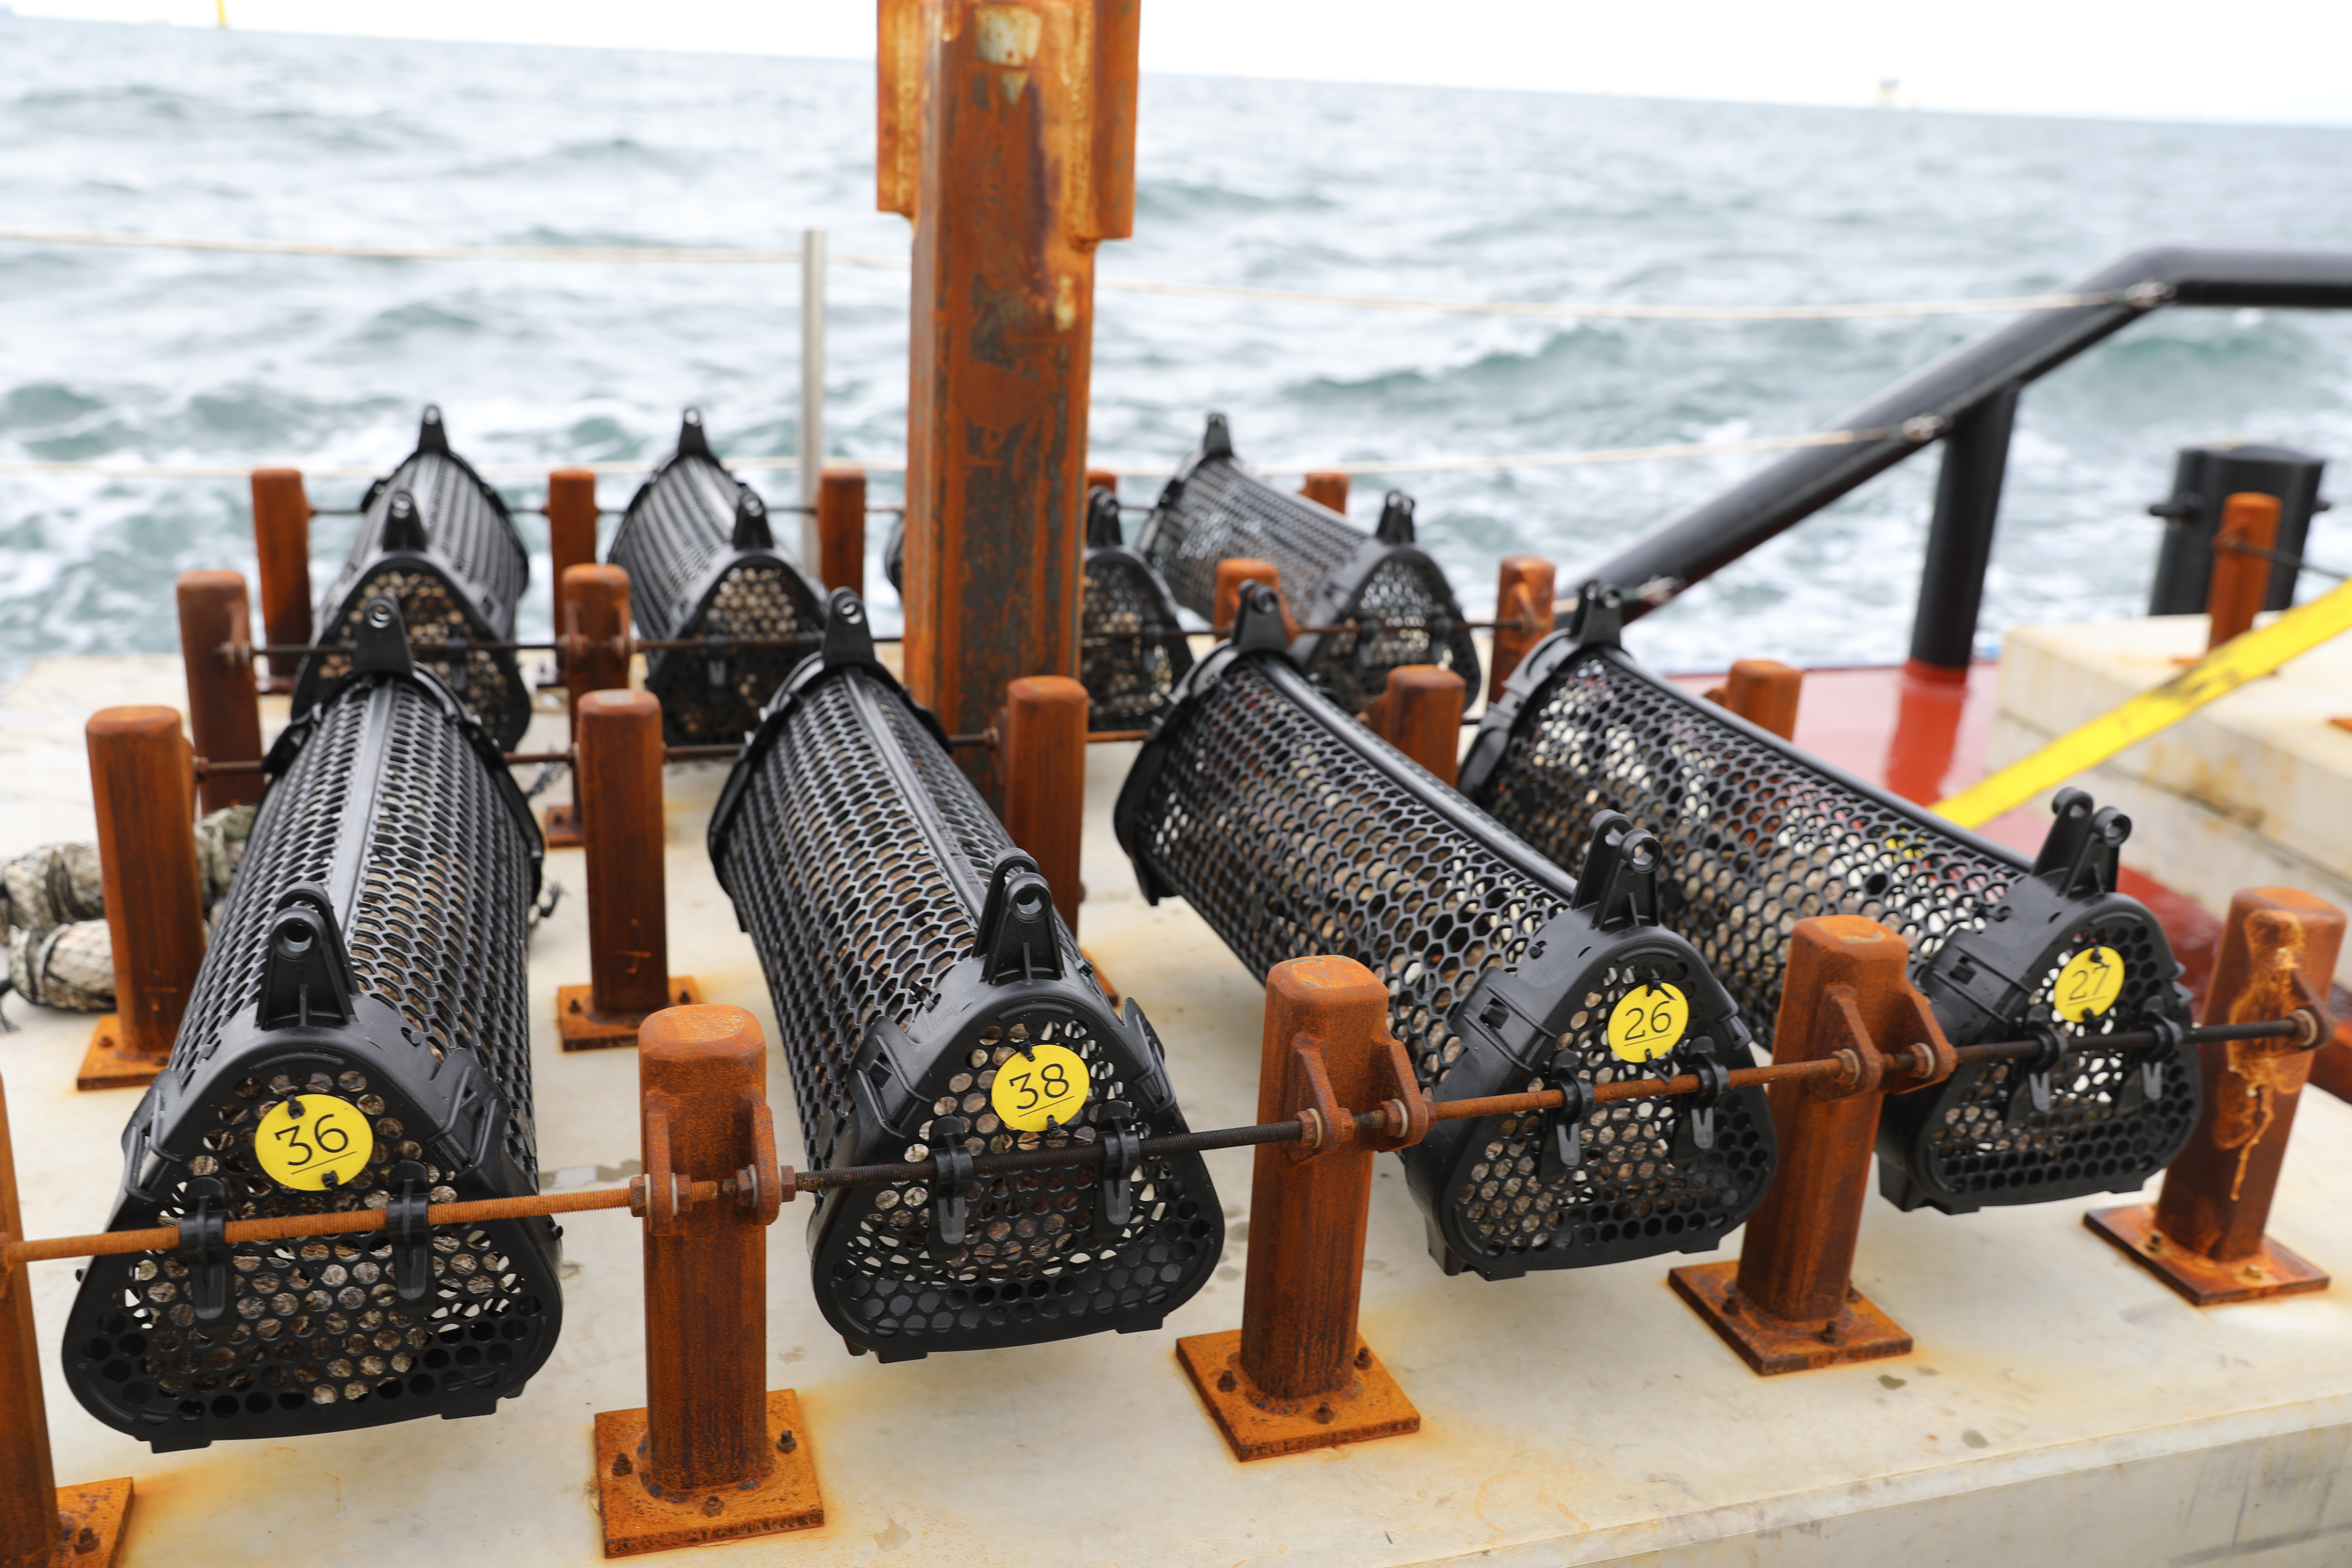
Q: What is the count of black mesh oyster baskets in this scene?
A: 8